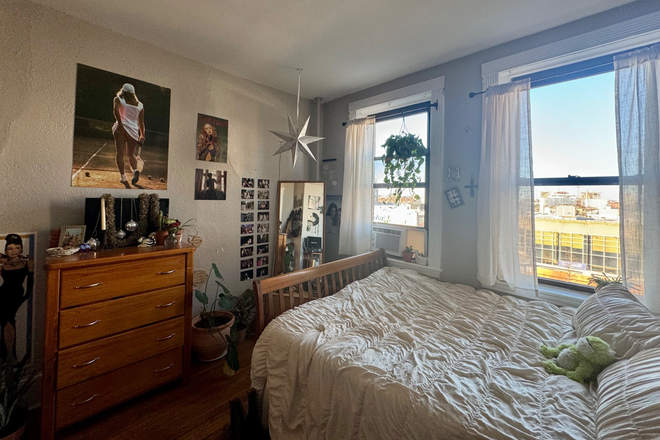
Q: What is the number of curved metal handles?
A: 8